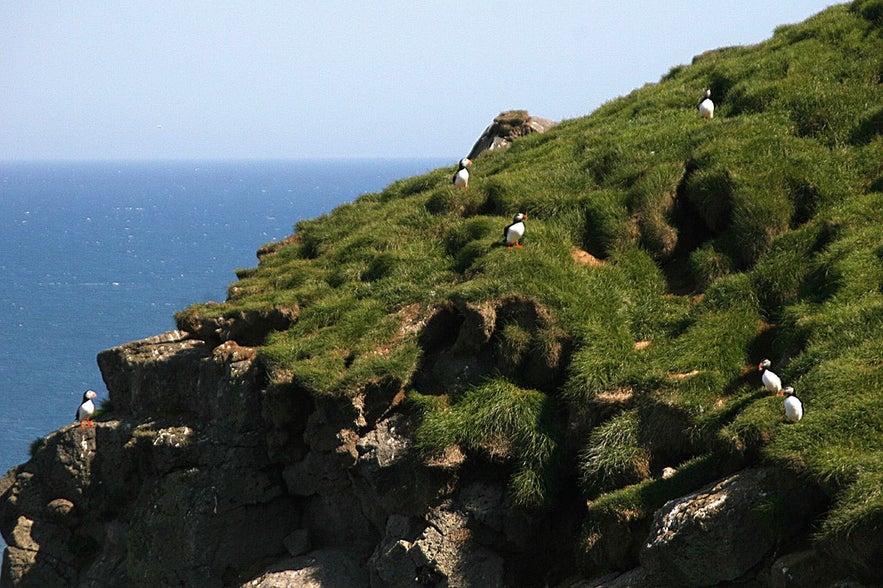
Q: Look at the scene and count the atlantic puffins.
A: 6